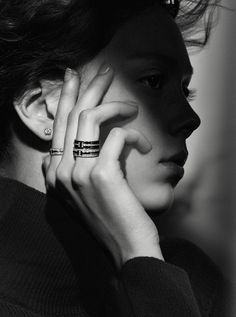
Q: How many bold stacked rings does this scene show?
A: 2